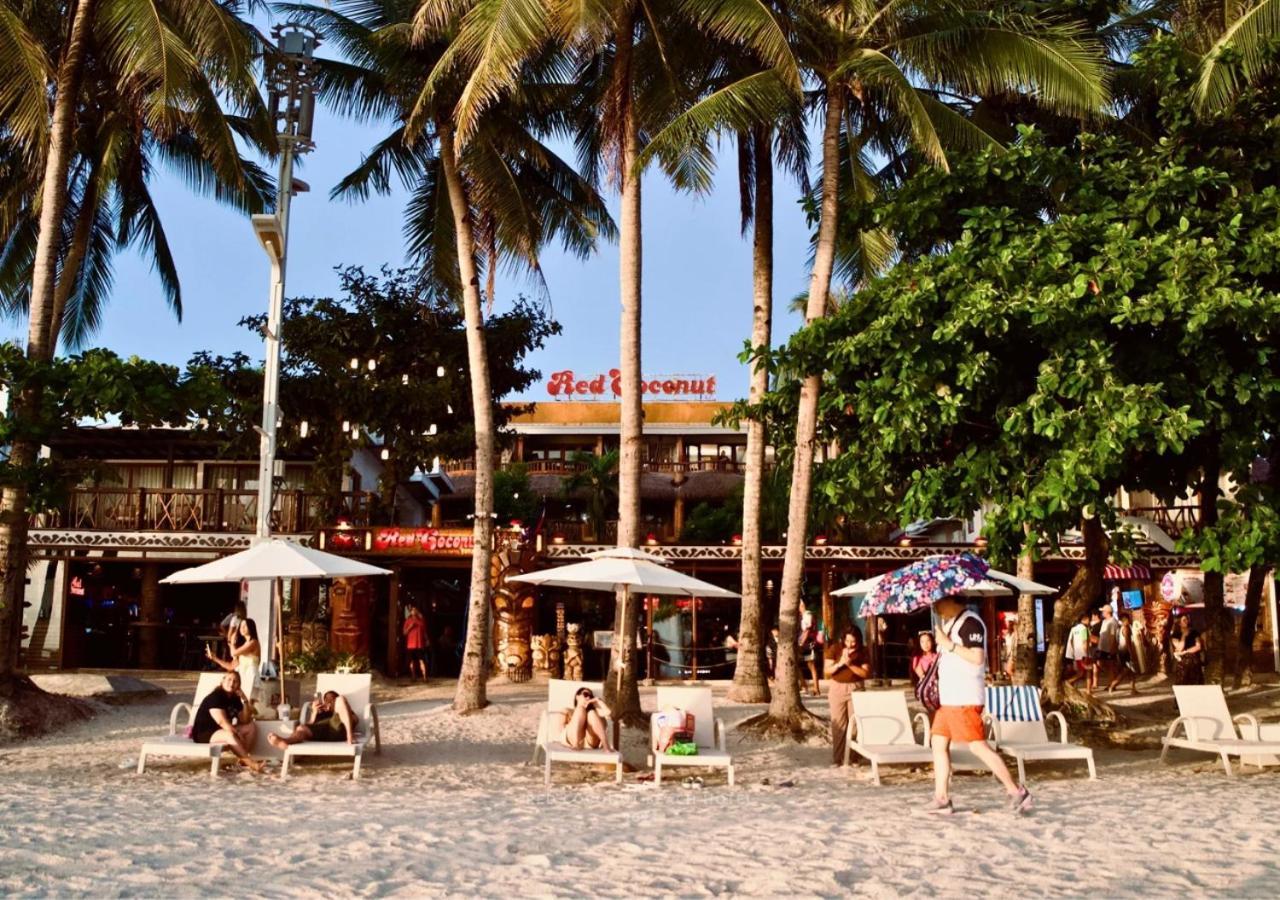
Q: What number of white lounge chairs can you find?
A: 7